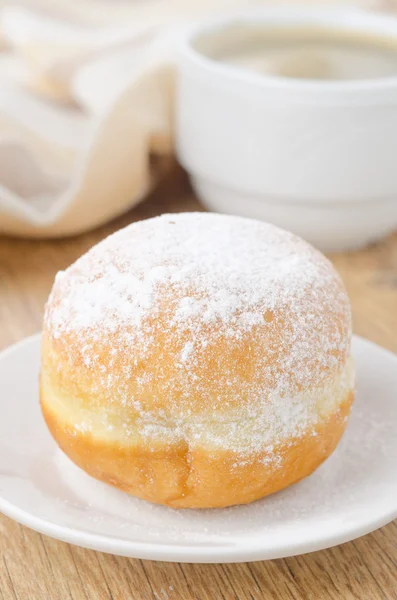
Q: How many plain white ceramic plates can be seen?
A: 1